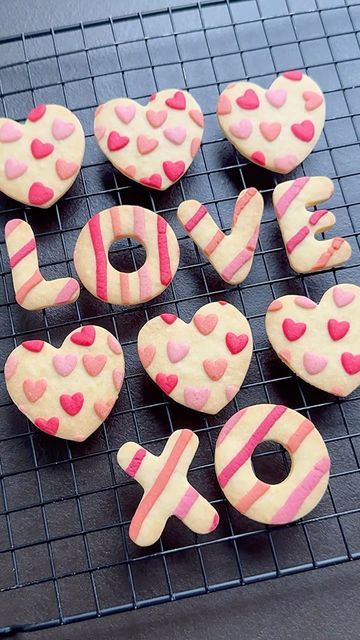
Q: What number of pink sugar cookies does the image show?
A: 12